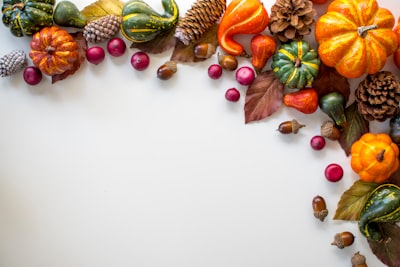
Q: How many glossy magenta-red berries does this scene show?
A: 9